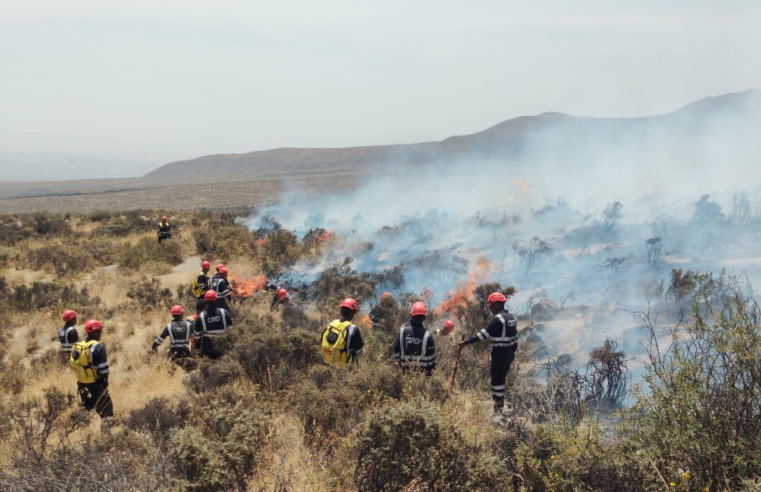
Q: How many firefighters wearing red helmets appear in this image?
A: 14